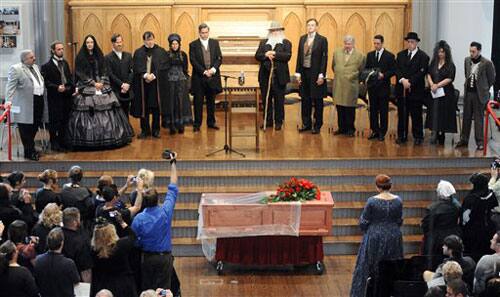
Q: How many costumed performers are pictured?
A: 14